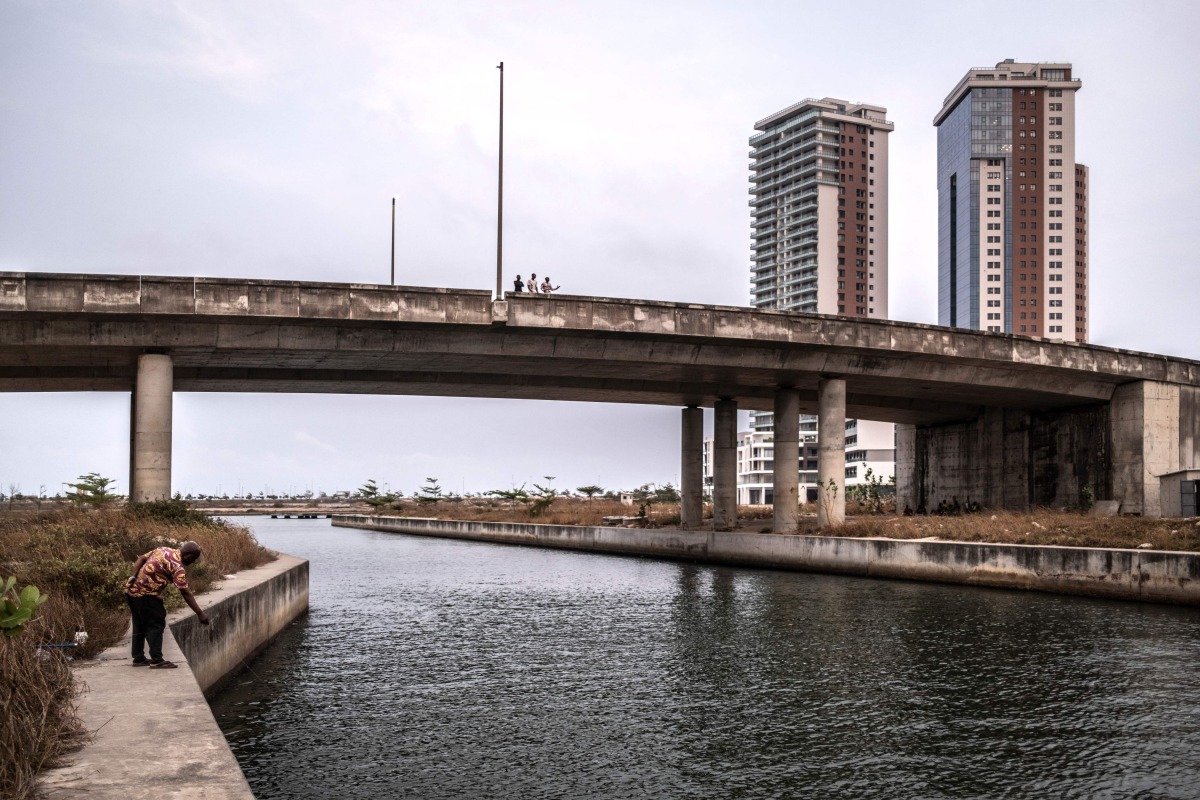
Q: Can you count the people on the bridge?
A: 3